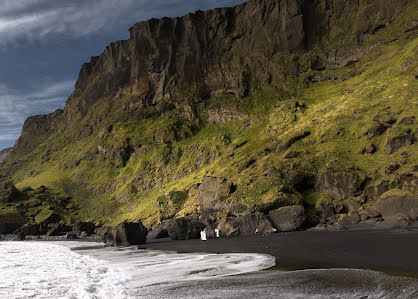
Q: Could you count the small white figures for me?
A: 2